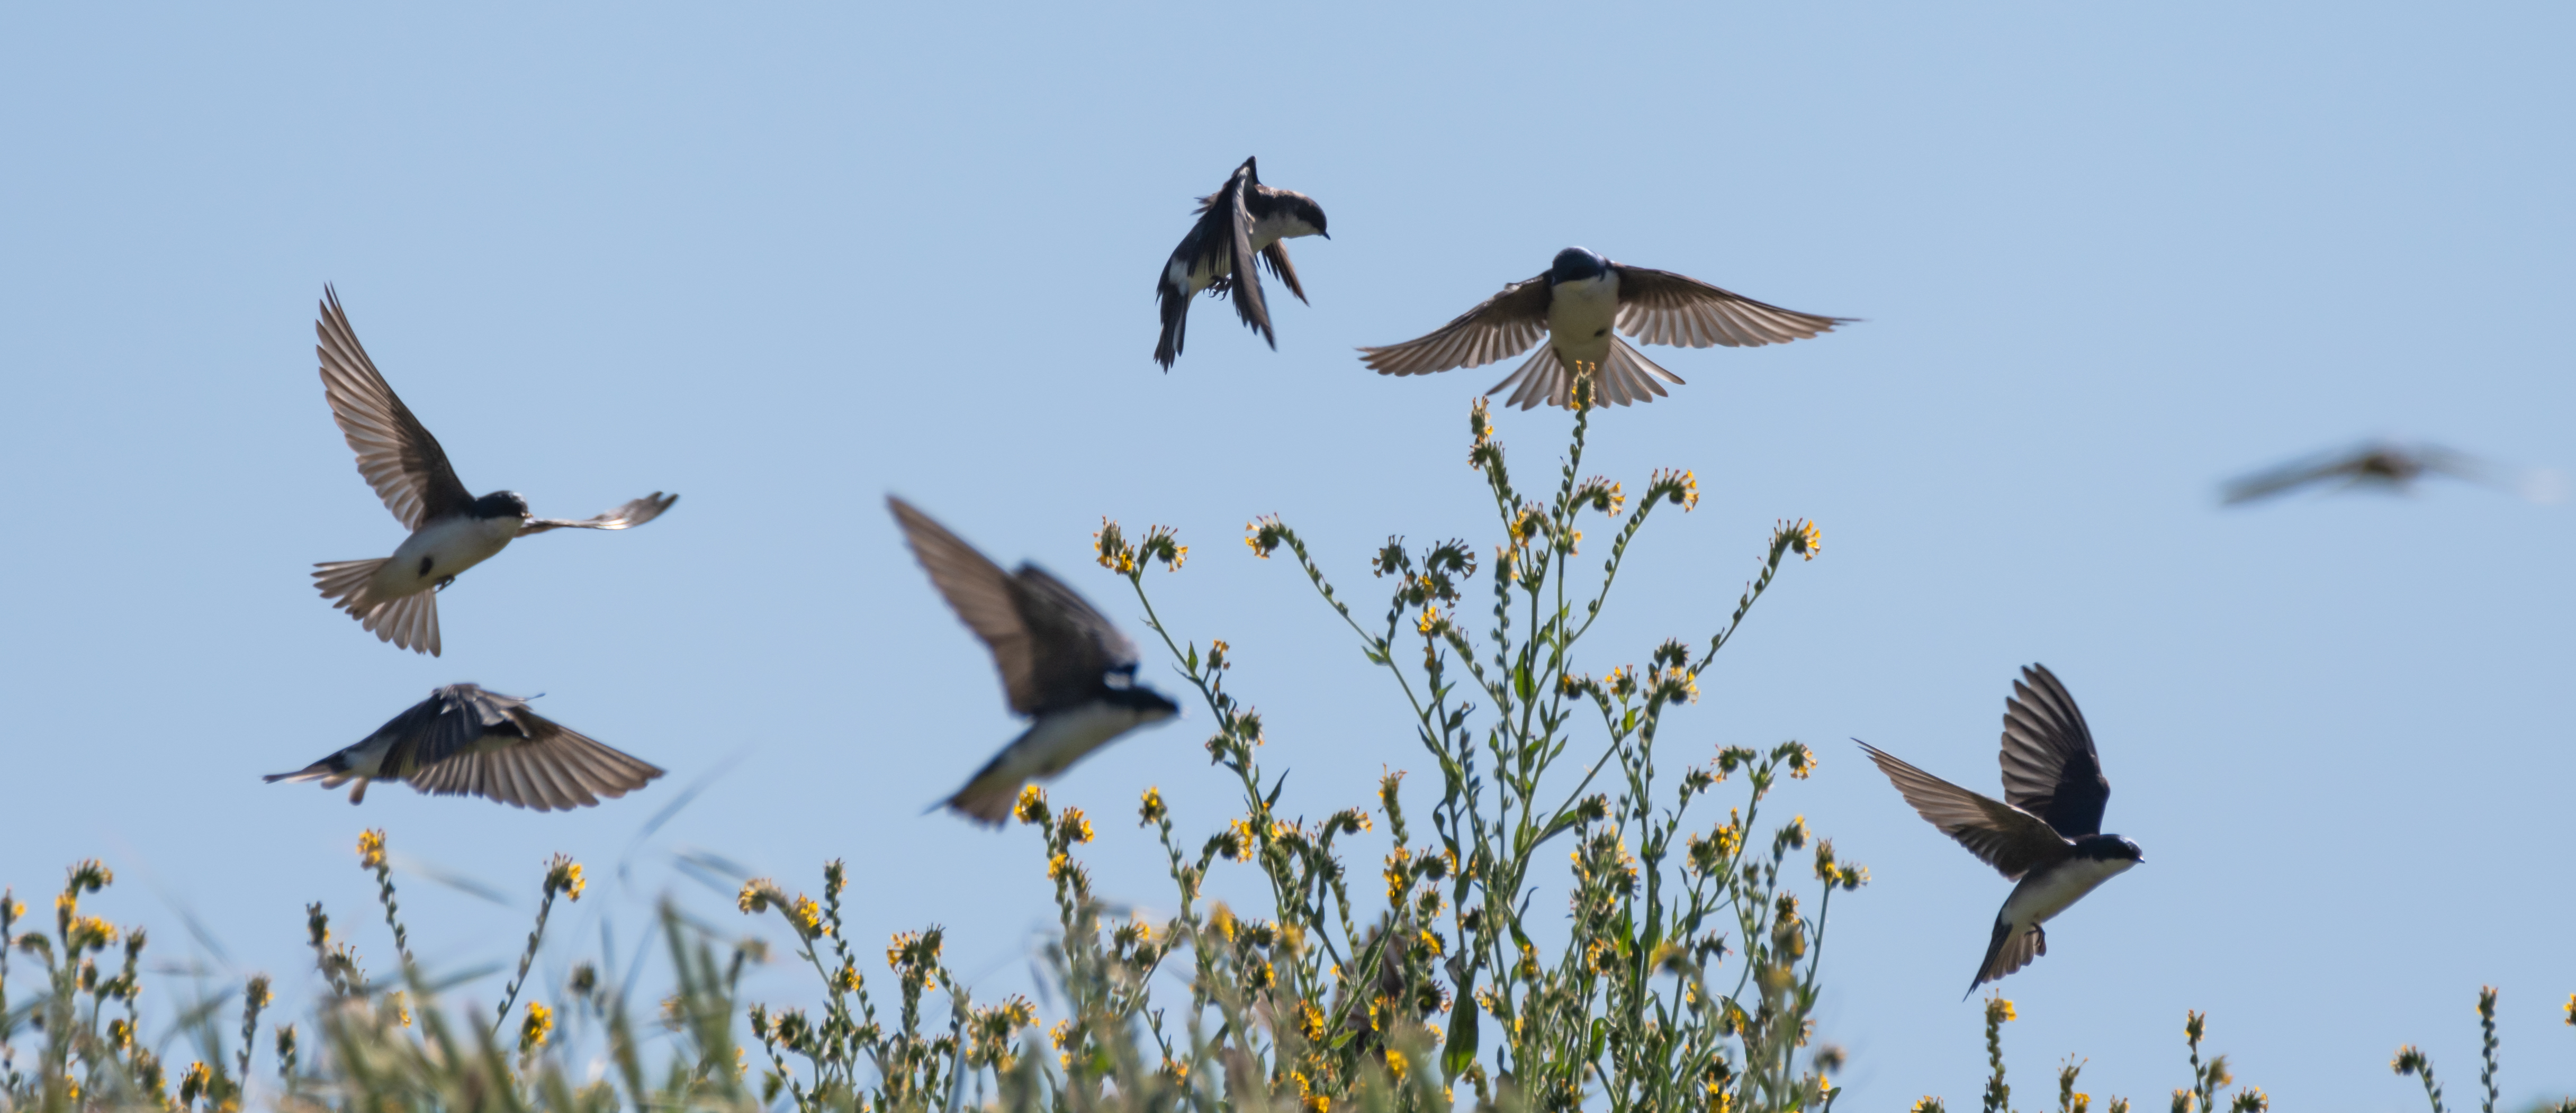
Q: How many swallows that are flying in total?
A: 7